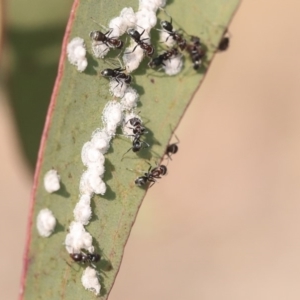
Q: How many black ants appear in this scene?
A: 11